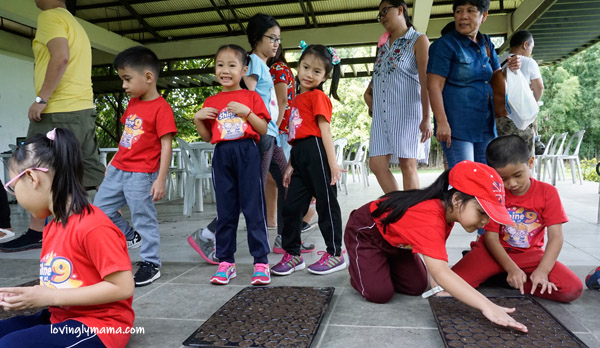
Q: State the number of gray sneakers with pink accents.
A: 2